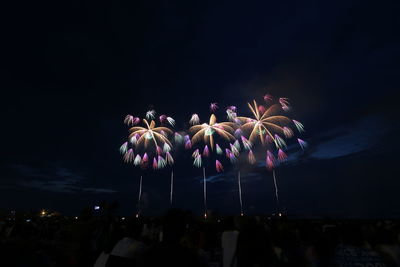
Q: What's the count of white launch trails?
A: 5